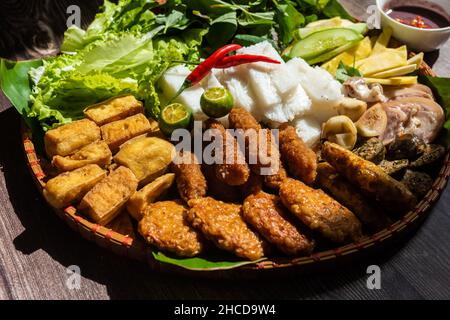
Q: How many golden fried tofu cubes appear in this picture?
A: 8